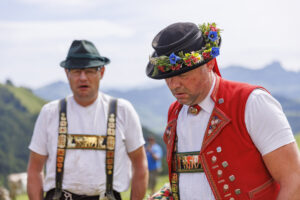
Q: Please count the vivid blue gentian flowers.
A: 3